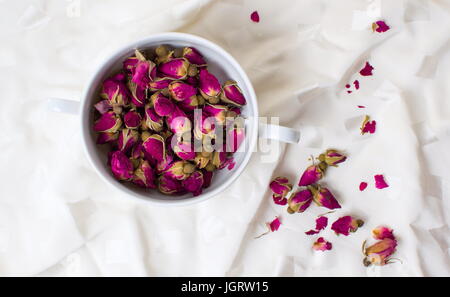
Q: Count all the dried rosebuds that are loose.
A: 7